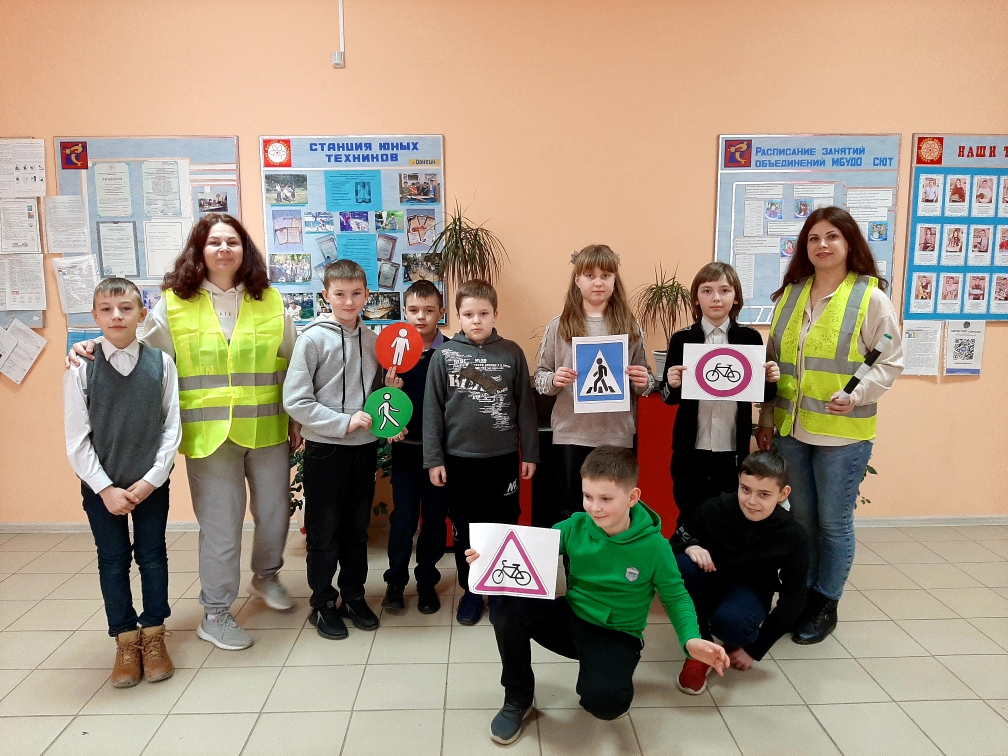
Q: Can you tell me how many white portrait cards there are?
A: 12